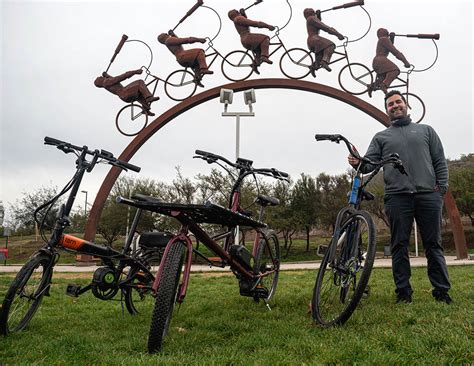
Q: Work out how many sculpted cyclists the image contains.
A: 5